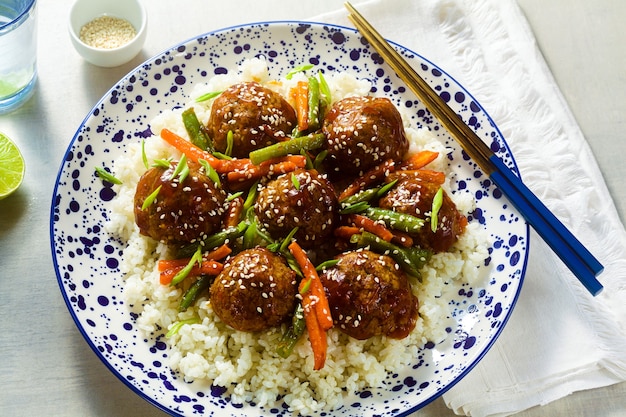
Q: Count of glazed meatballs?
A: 7